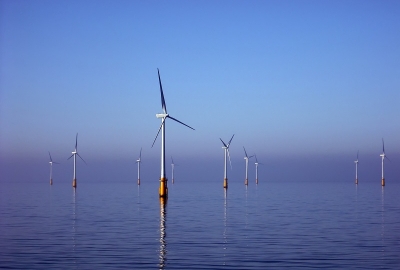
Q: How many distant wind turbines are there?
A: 9